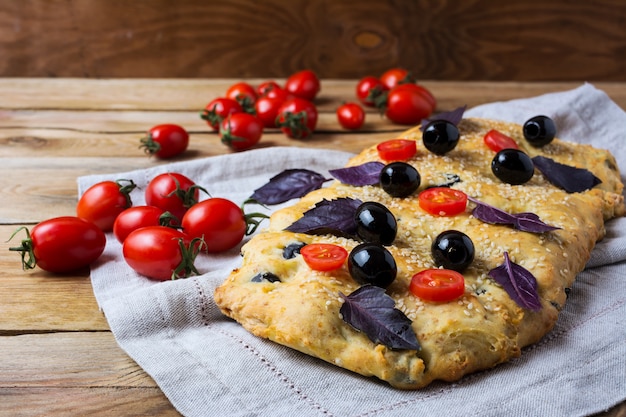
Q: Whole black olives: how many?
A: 7